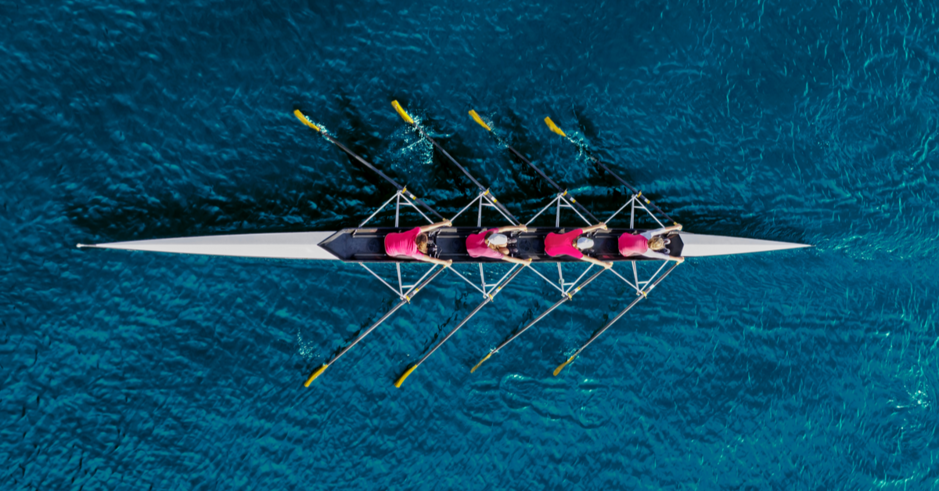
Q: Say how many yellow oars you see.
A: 8